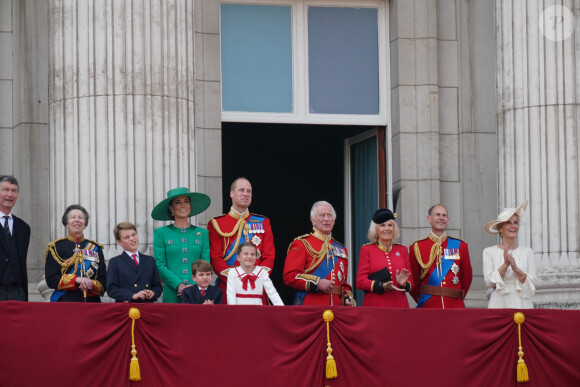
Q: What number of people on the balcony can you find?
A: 11